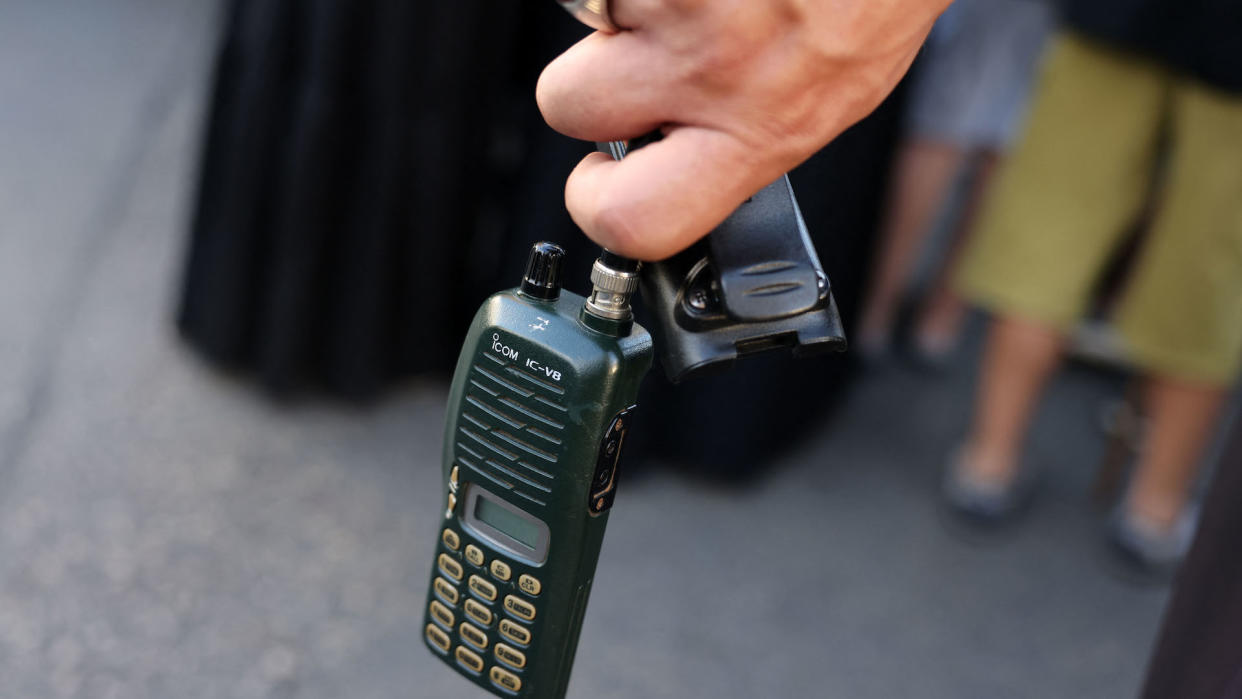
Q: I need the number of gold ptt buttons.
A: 2